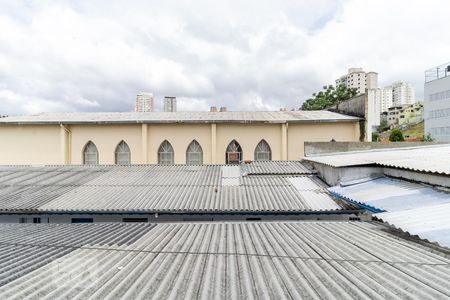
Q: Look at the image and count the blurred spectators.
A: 0